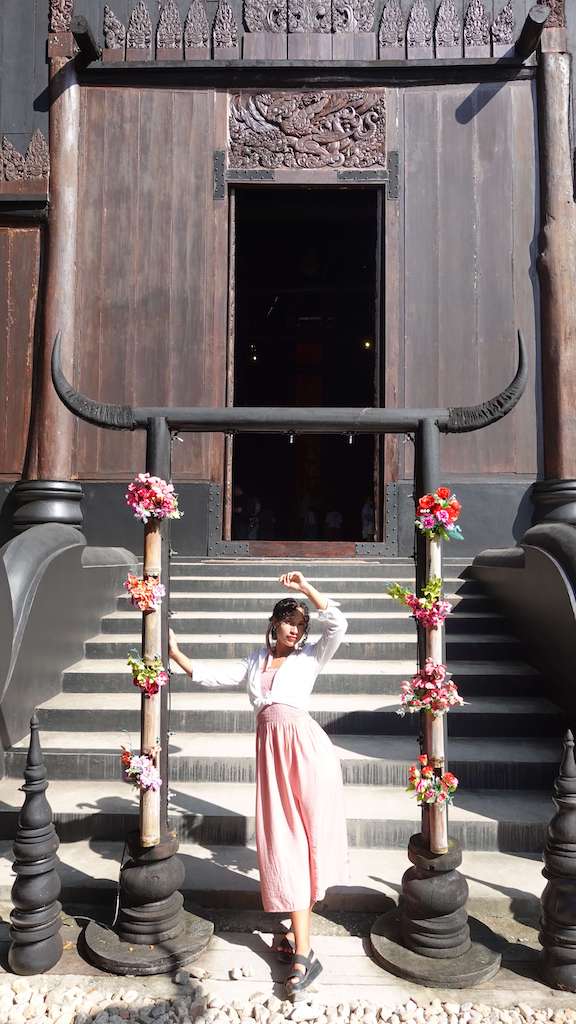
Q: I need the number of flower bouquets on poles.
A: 8